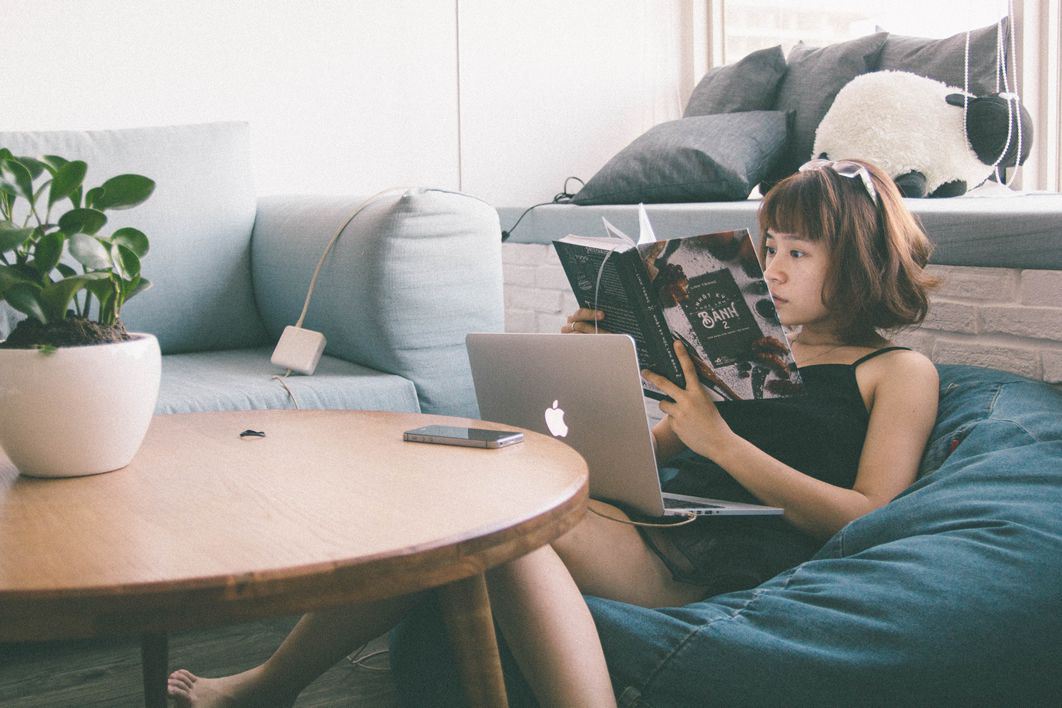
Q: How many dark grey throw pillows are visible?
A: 4